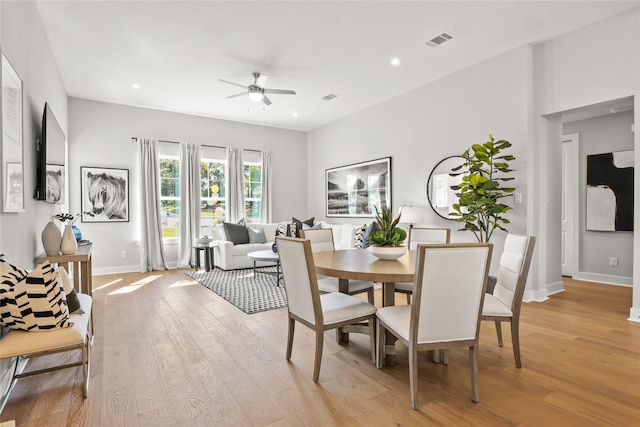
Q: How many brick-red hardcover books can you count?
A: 0